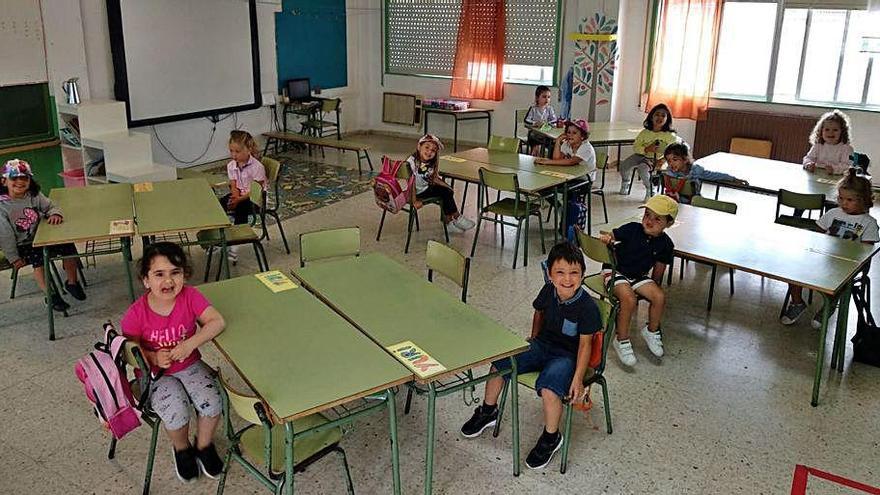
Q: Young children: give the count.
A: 12